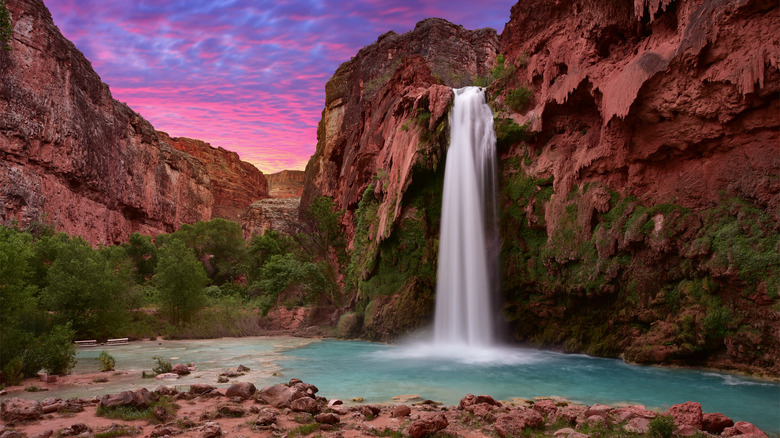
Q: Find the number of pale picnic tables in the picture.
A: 2